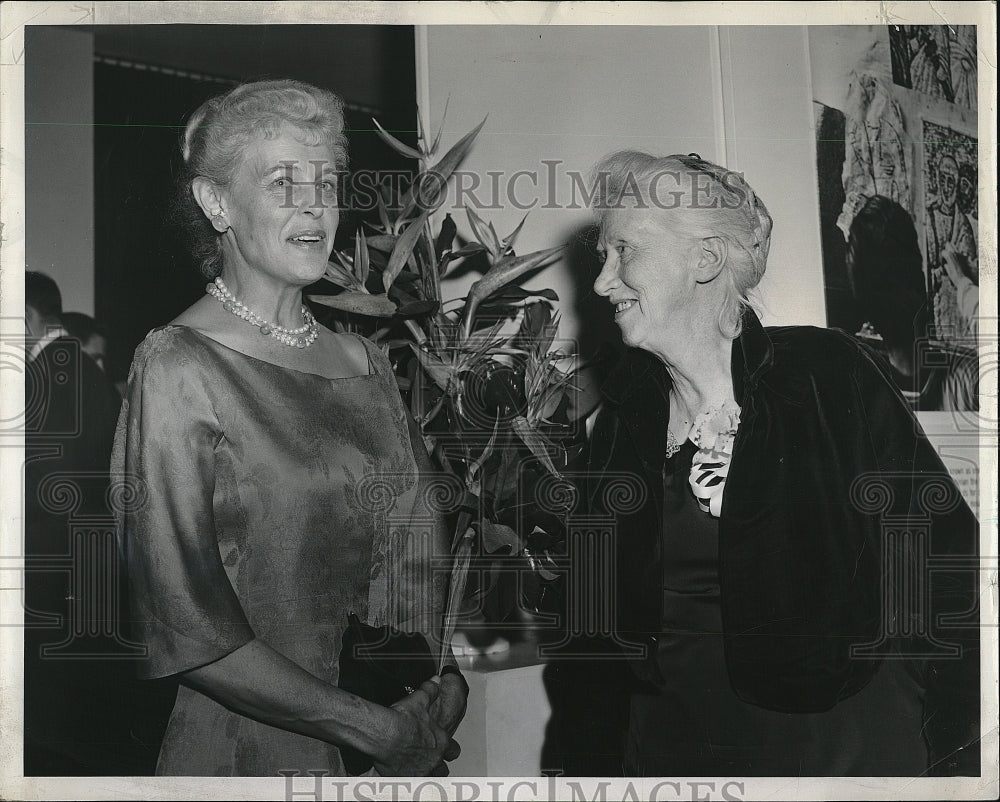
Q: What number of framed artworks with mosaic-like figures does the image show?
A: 2